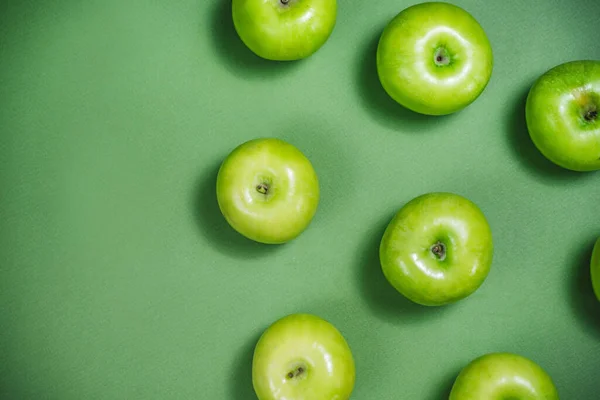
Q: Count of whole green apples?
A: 3